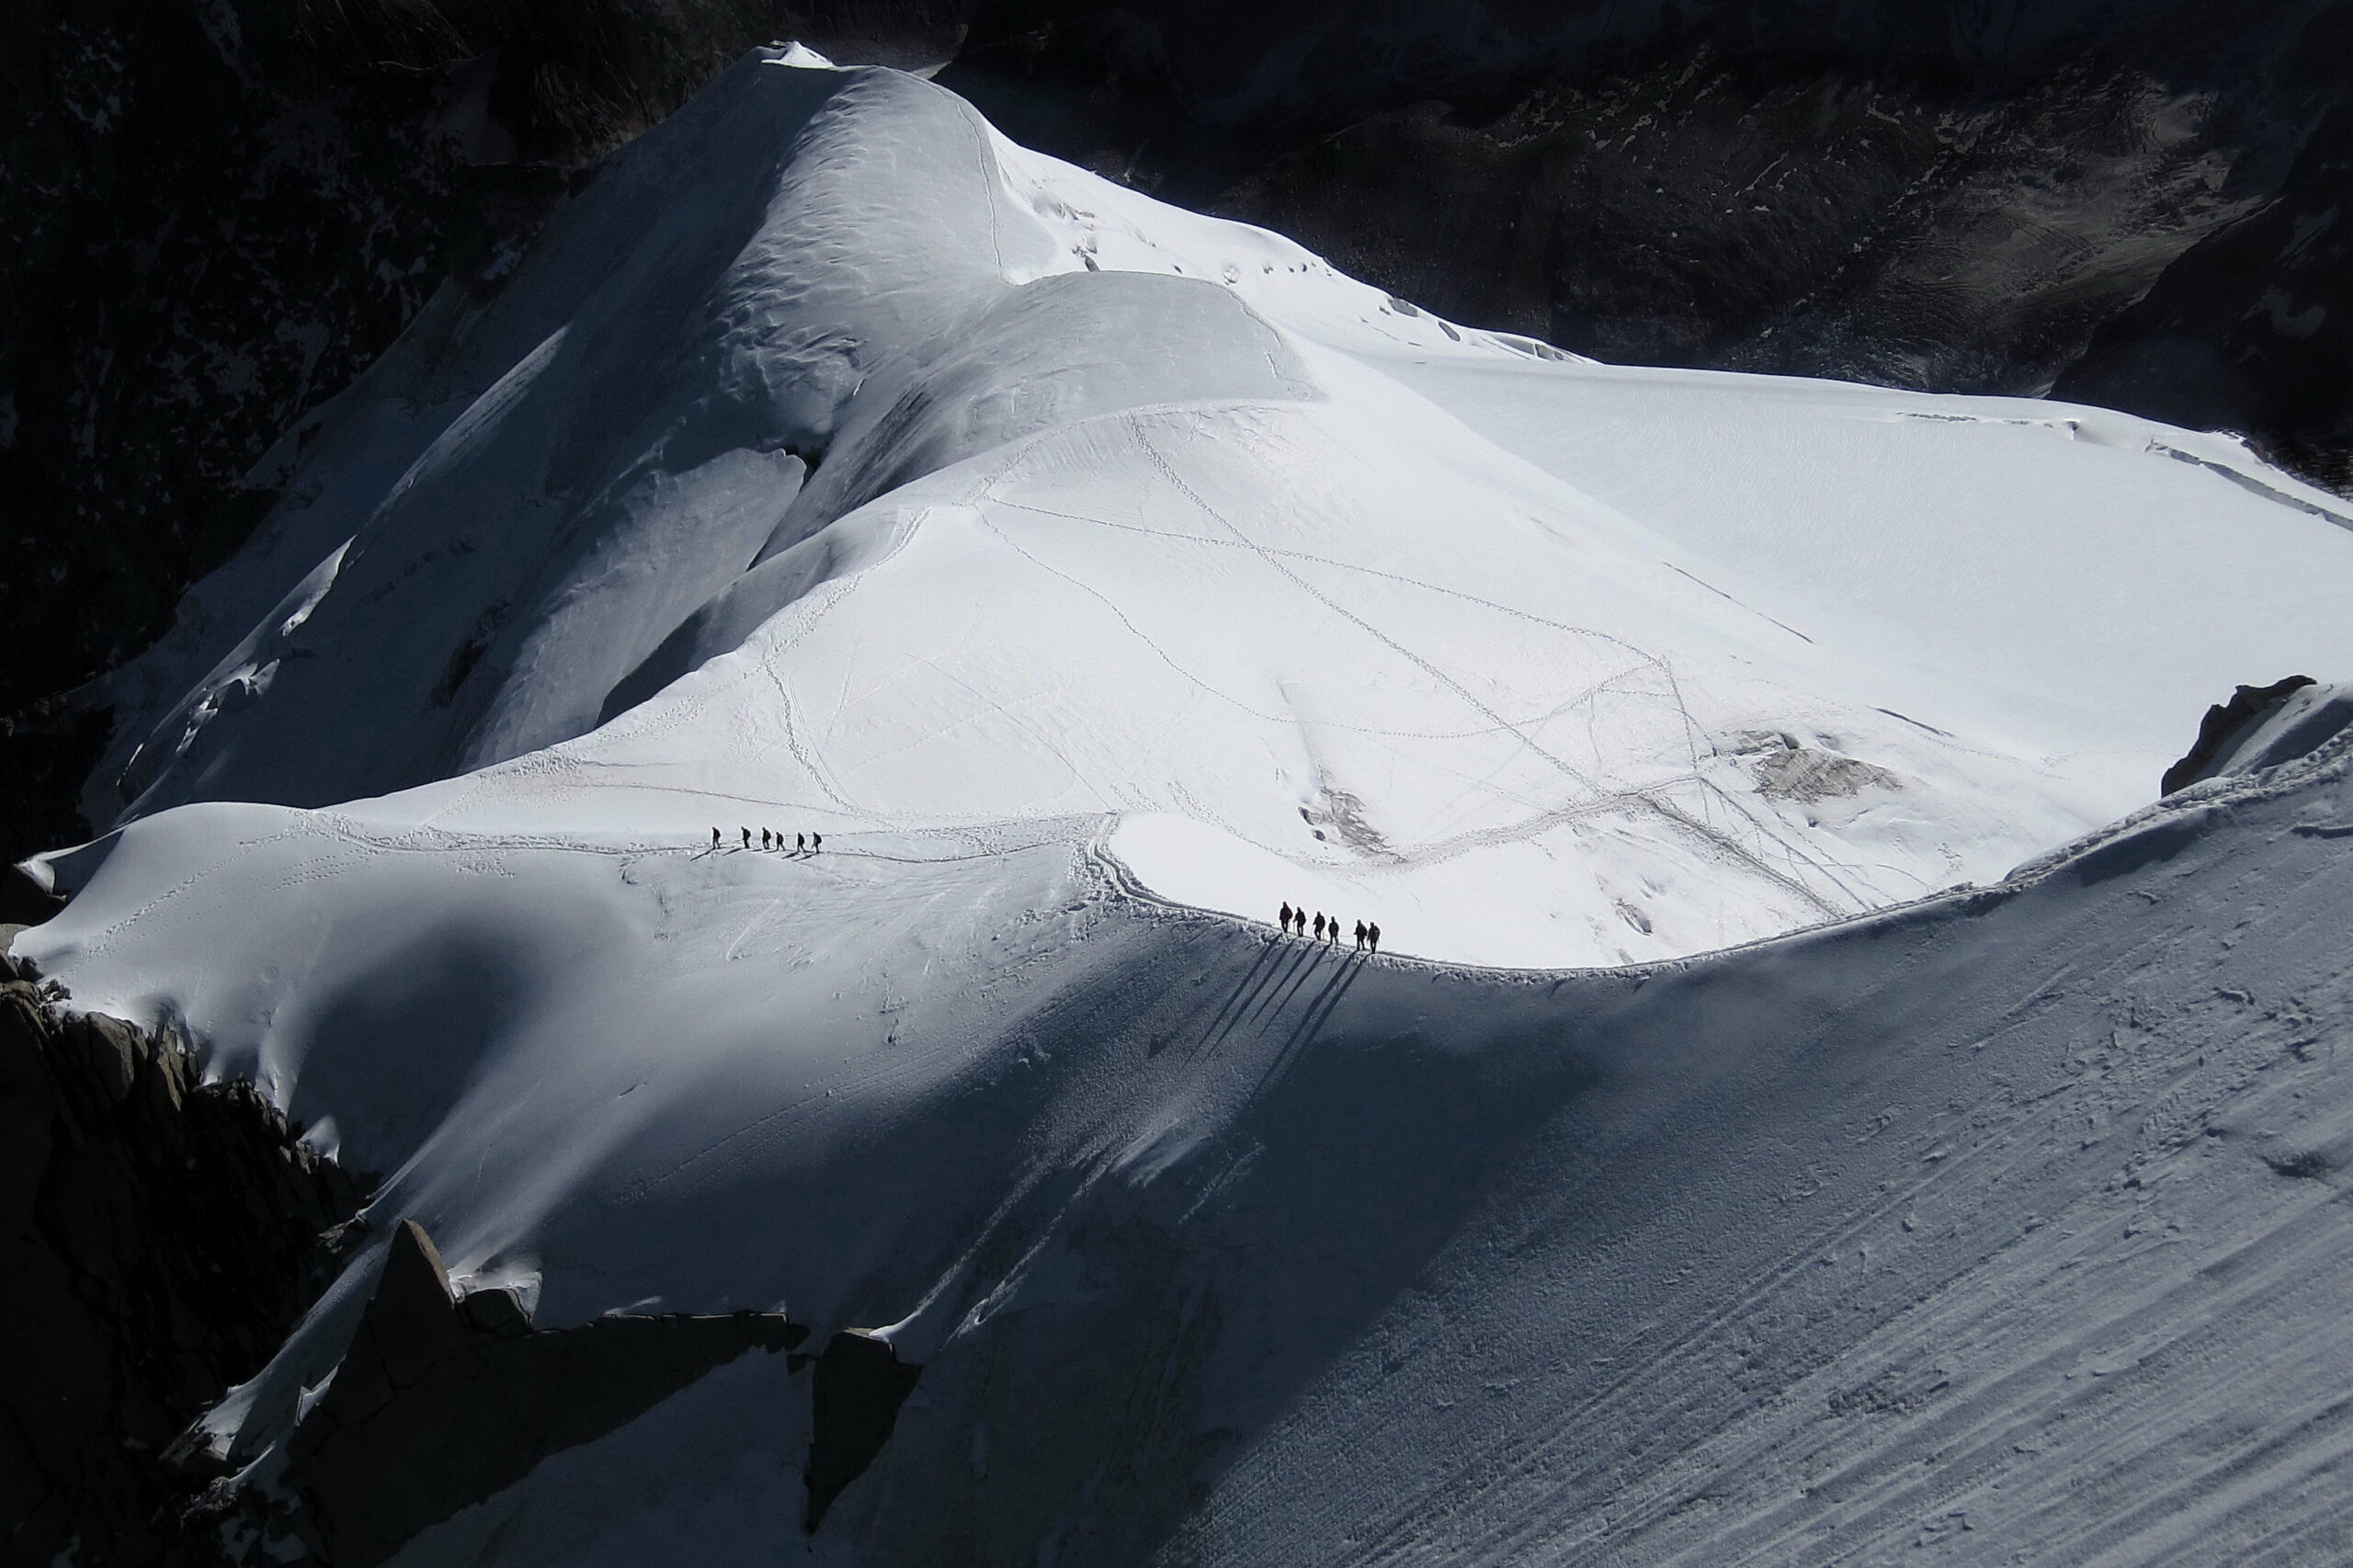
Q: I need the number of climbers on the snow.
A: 12